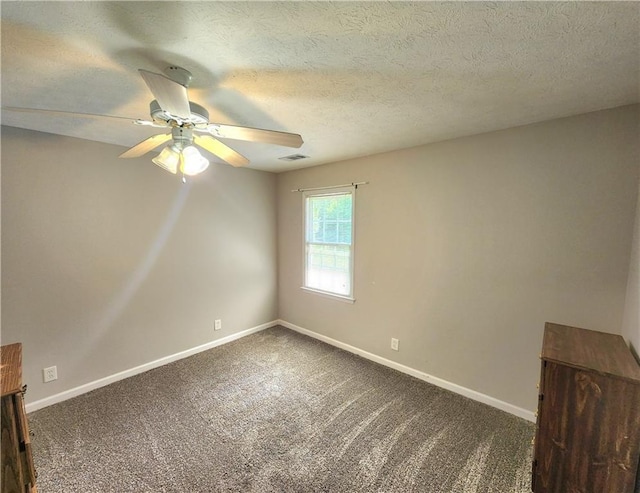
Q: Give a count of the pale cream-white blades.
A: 5